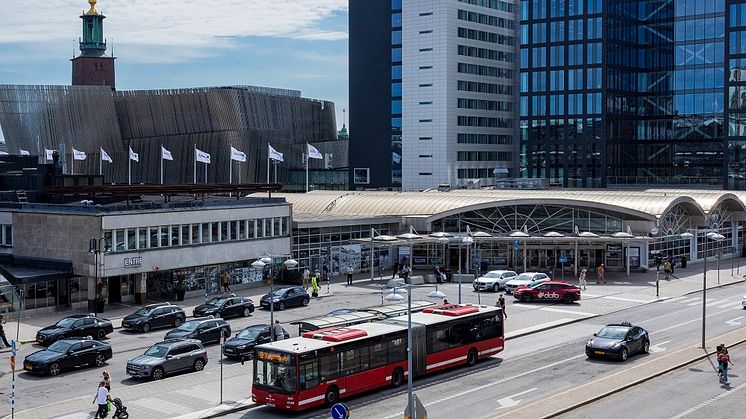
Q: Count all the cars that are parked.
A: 11